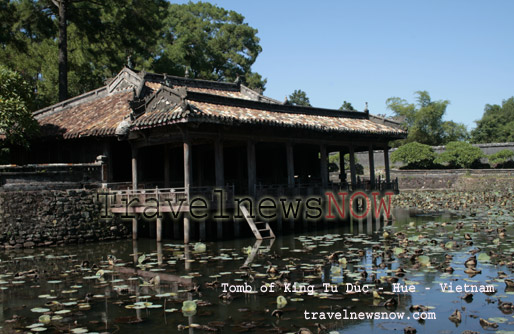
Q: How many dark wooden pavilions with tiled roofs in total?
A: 1